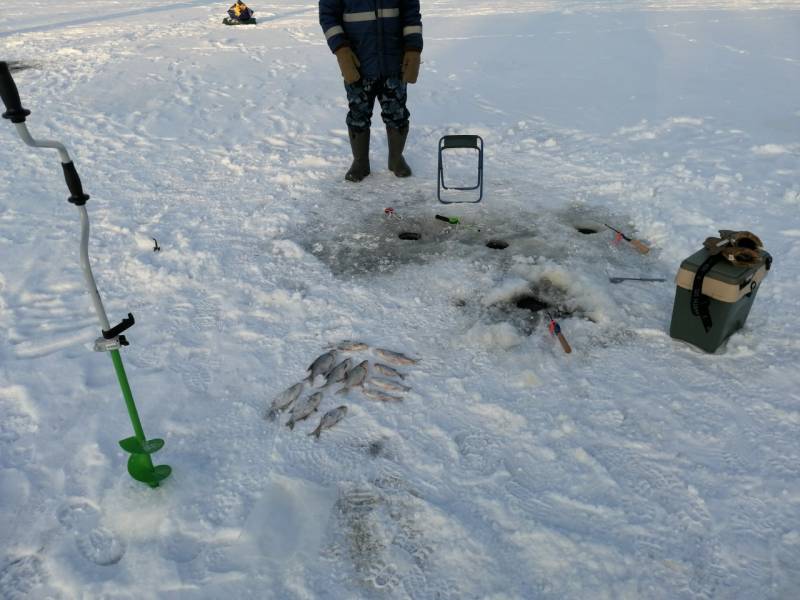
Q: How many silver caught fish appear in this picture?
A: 11